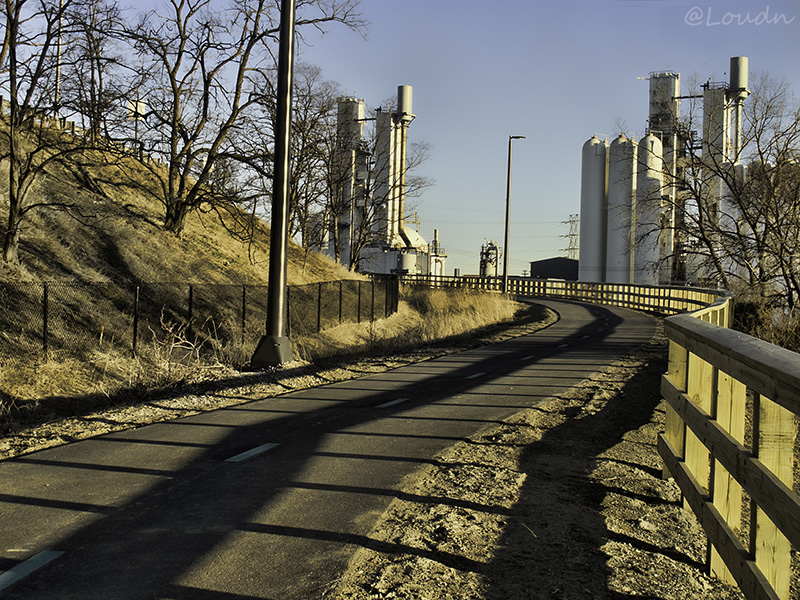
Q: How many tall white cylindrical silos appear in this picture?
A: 3